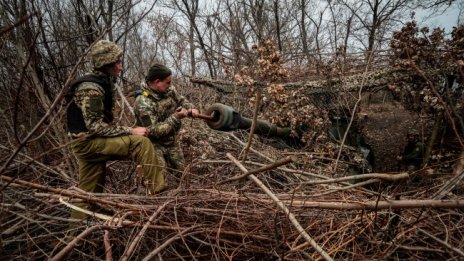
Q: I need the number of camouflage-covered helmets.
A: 1